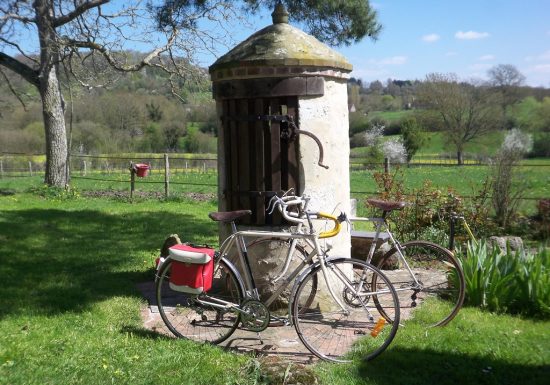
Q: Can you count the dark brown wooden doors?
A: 1